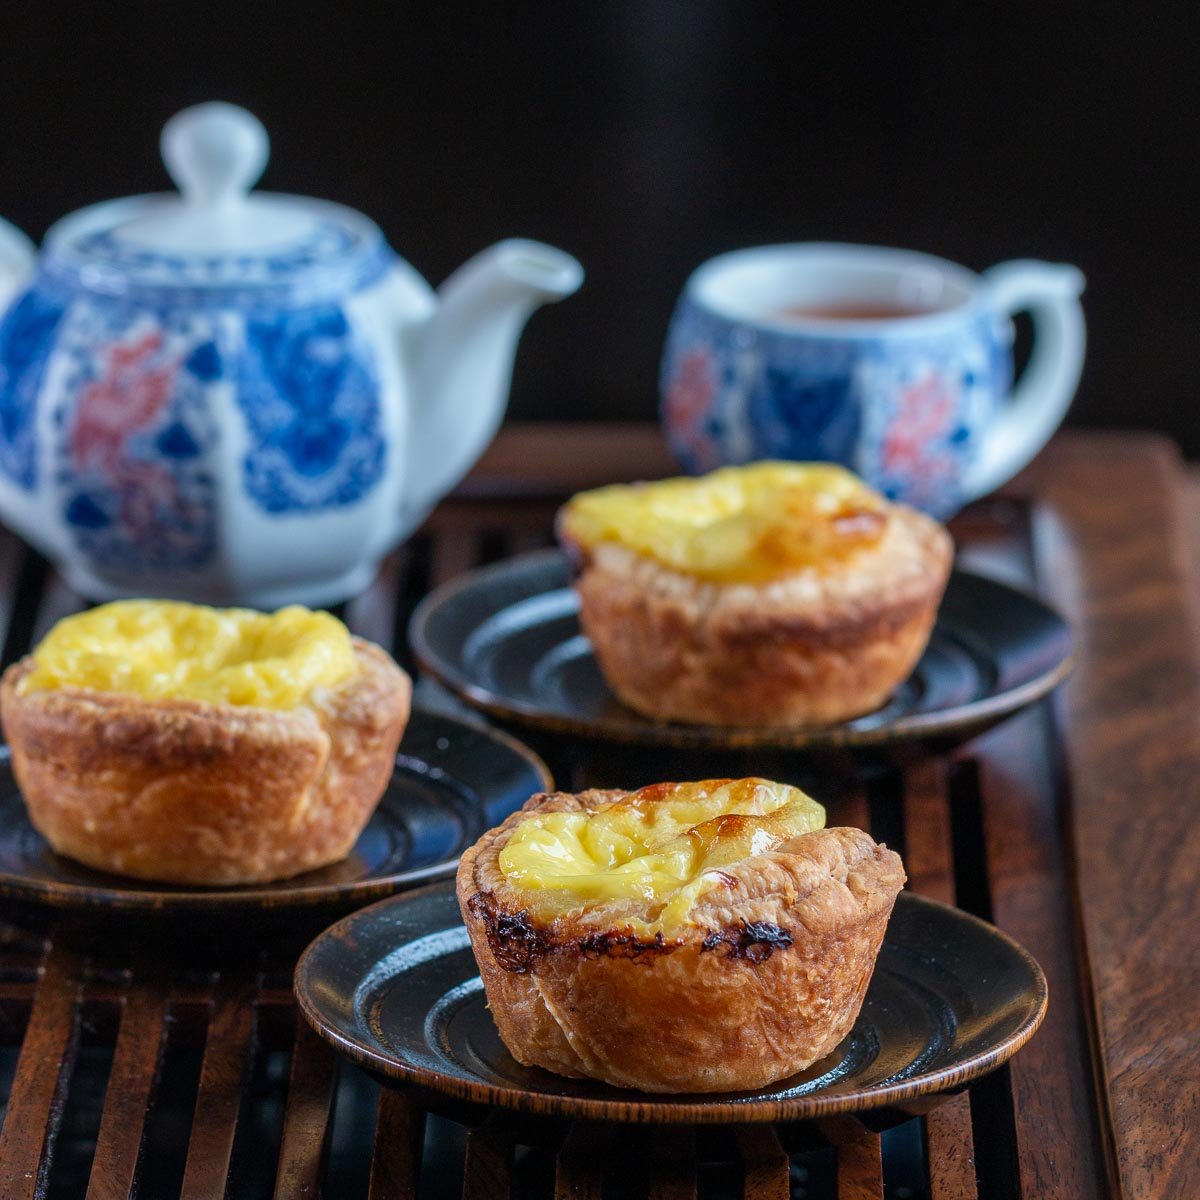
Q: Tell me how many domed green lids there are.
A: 0